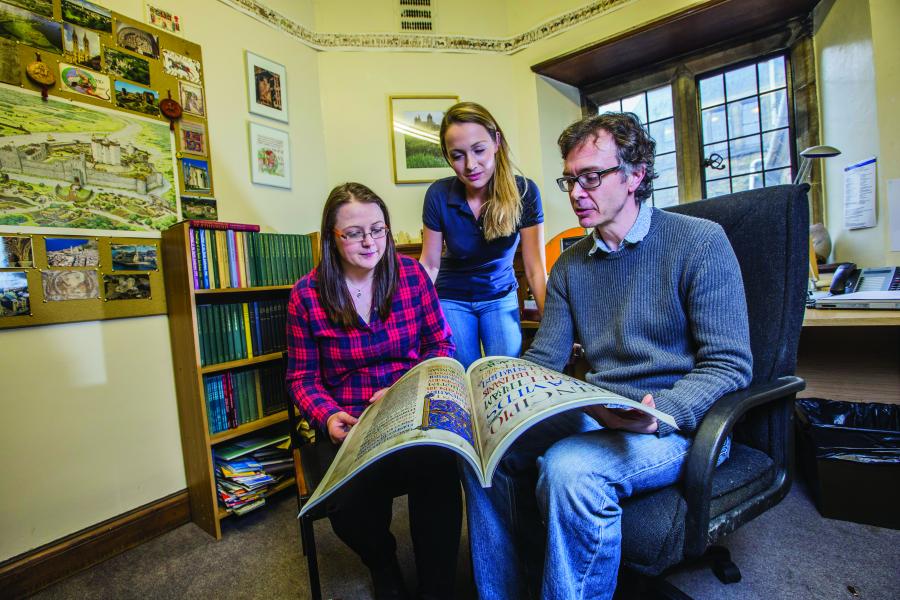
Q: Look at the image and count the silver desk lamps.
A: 1